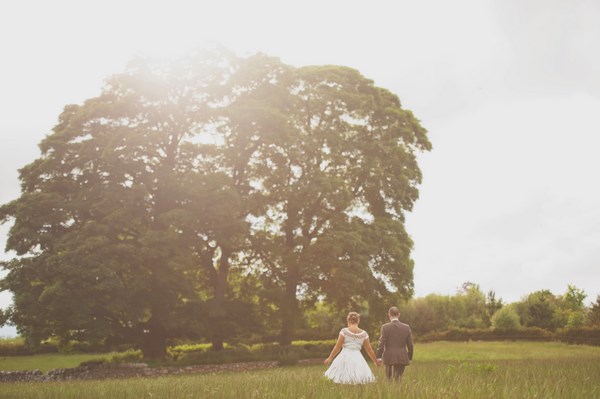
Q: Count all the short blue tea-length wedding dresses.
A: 0